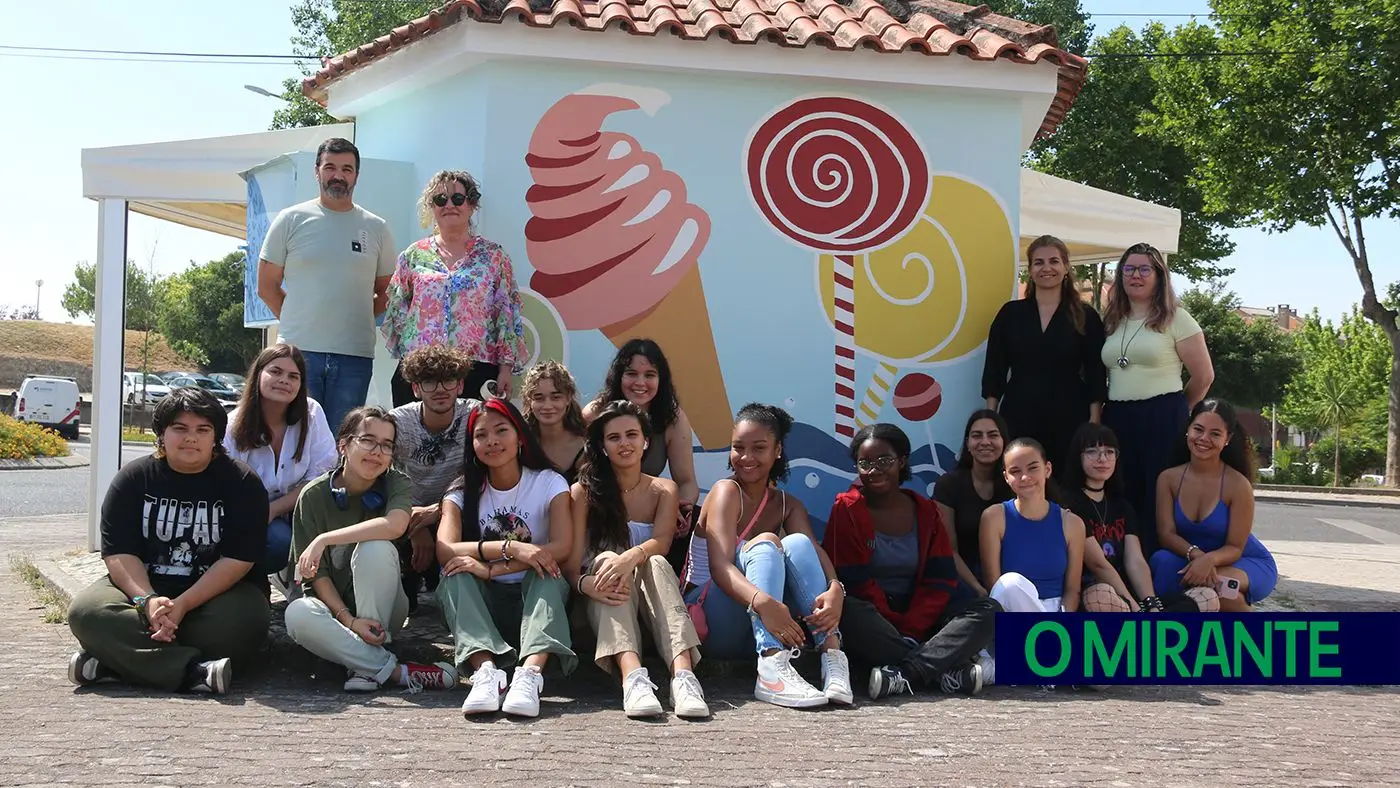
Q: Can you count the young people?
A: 14